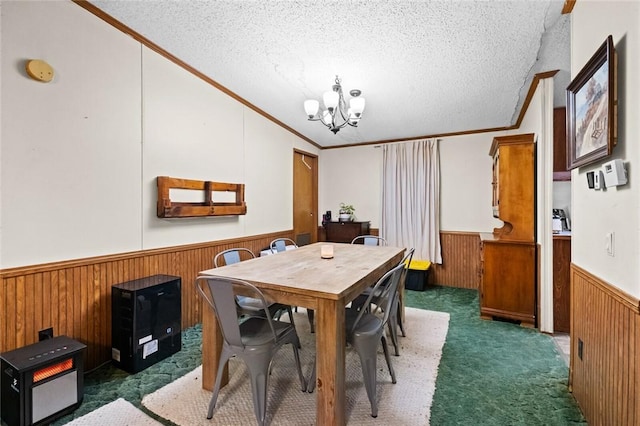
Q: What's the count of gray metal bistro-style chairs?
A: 6